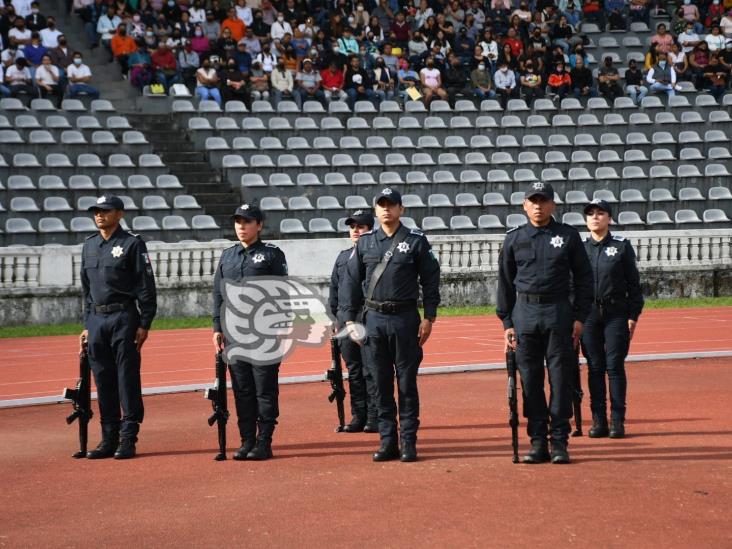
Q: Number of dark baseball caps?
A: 6